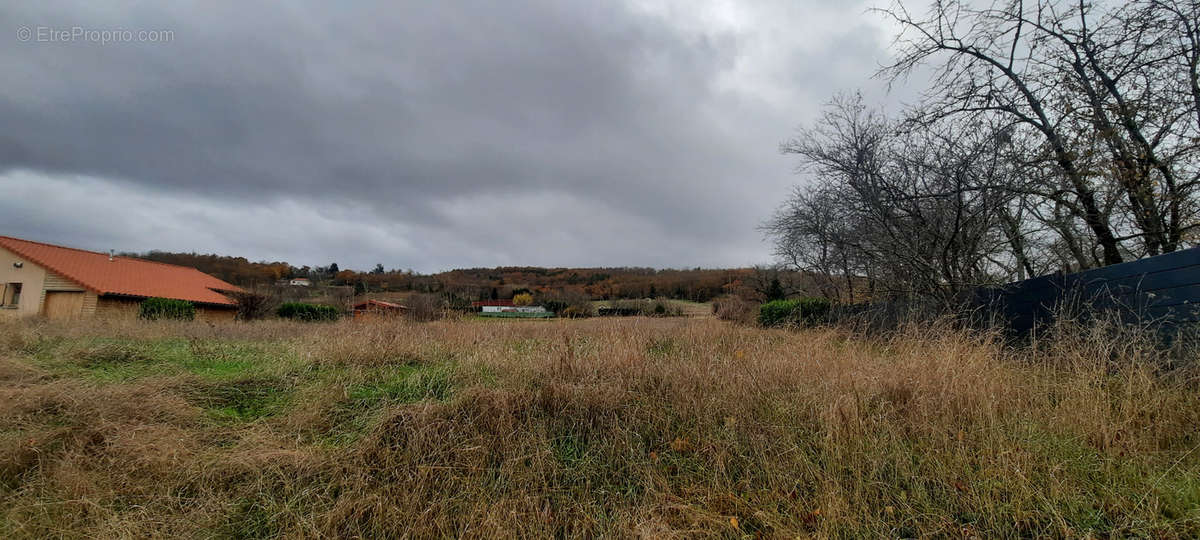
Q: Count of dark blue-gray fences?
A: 1